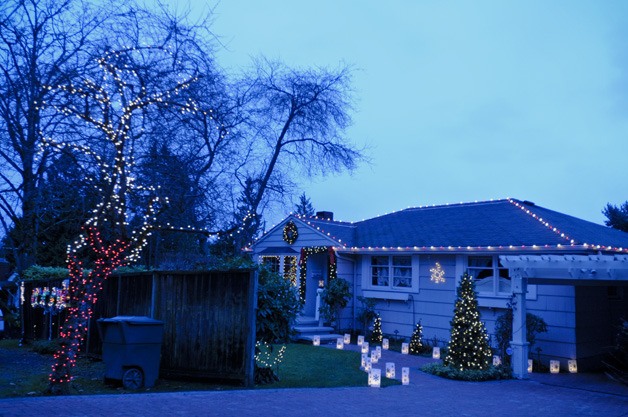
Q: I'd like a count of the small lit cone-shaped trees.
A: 2